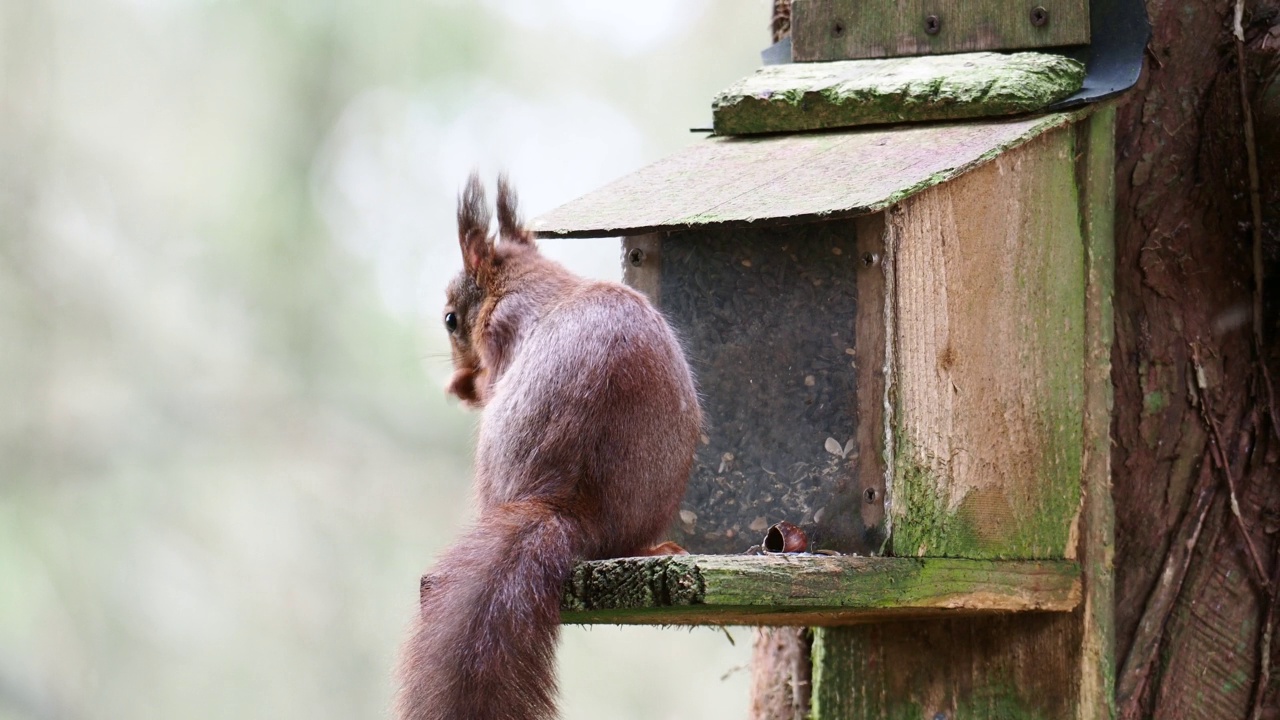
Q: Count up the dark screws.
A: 6